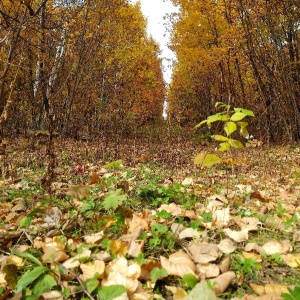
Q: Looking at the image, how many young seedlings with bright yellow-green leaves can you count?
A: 1